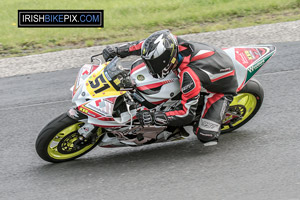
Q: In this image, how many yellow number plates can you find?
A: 1